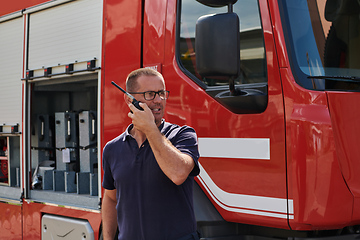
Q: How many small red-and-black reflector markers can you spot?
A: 5